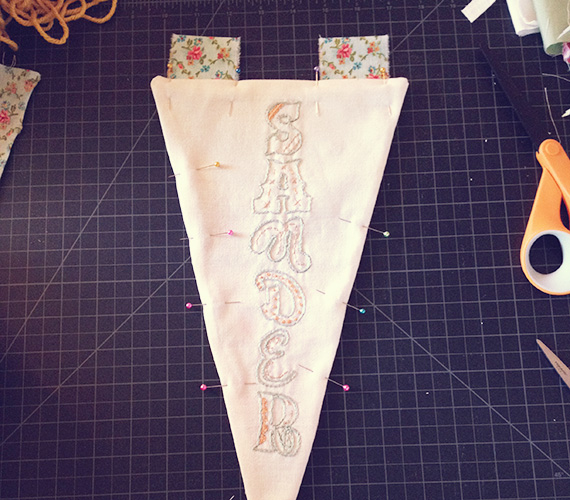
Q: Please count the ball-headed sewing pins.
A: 11